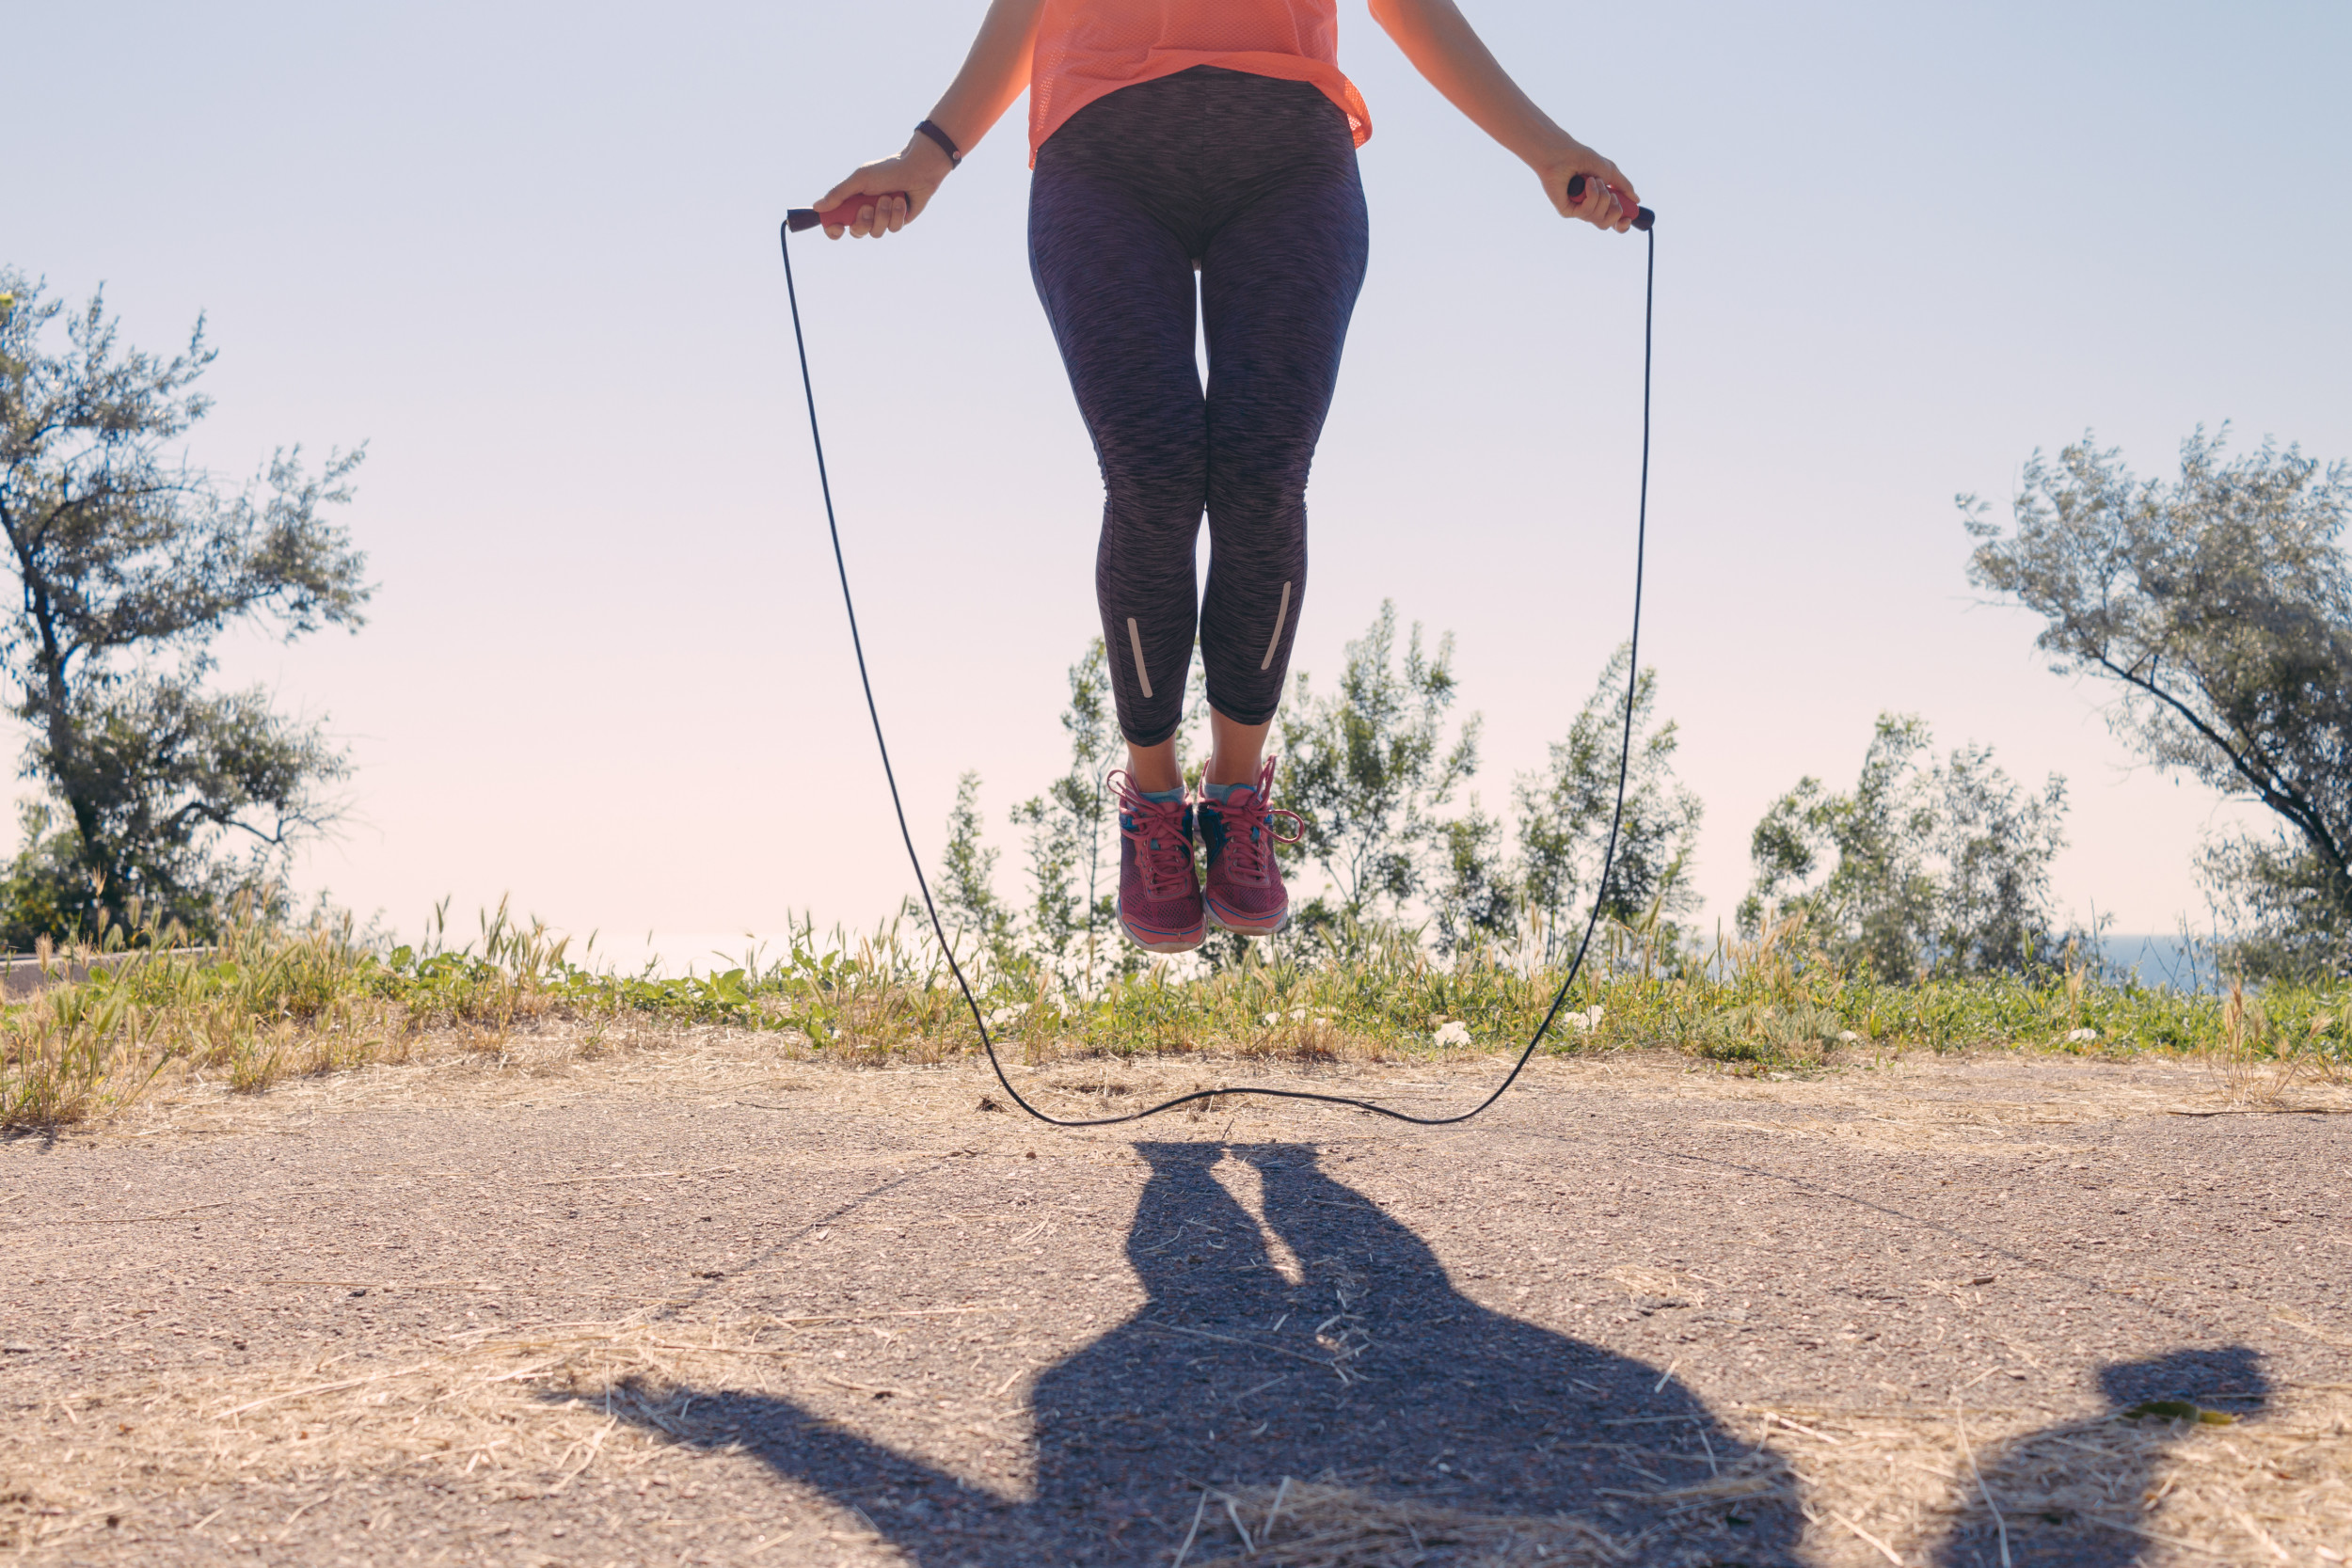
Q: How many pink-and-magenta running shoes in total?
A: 2